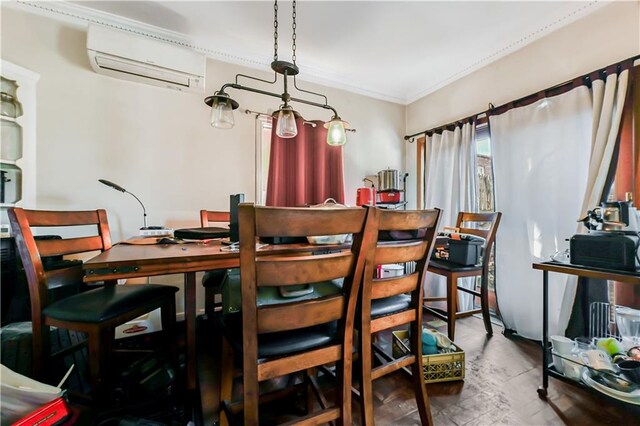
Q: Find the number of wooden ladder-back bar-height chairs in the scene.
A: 5